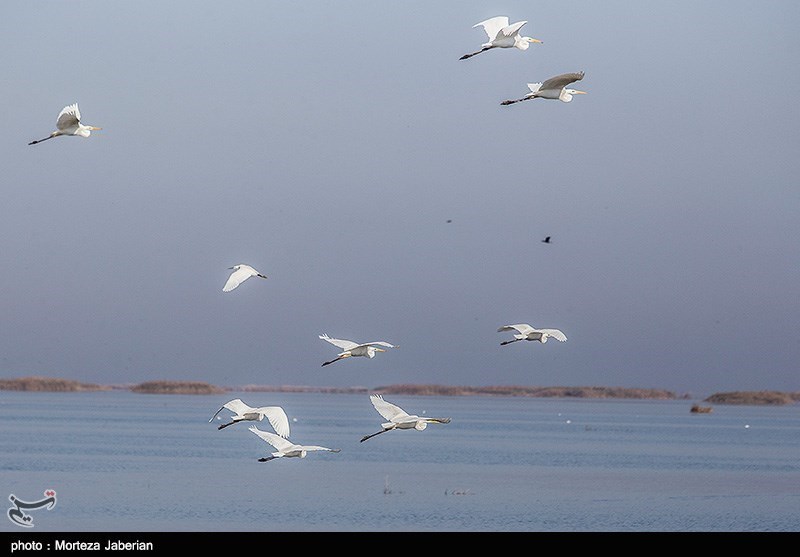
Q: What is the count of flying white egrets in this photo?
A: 9